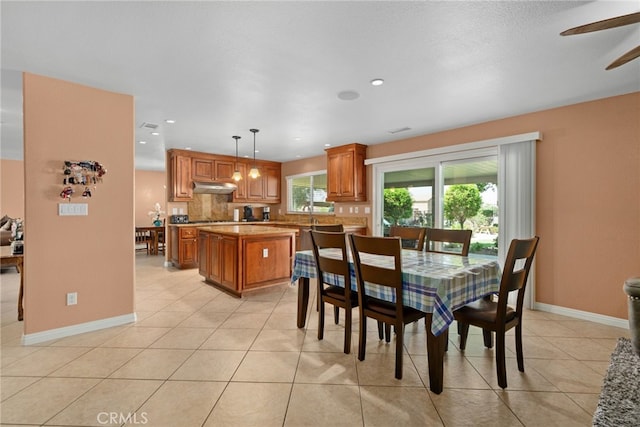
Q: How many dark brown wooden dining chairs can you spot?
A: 6